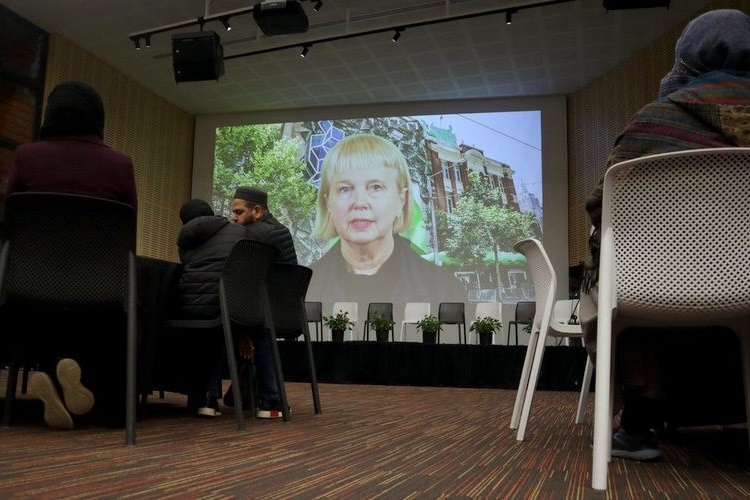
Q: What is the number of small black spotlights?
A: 7